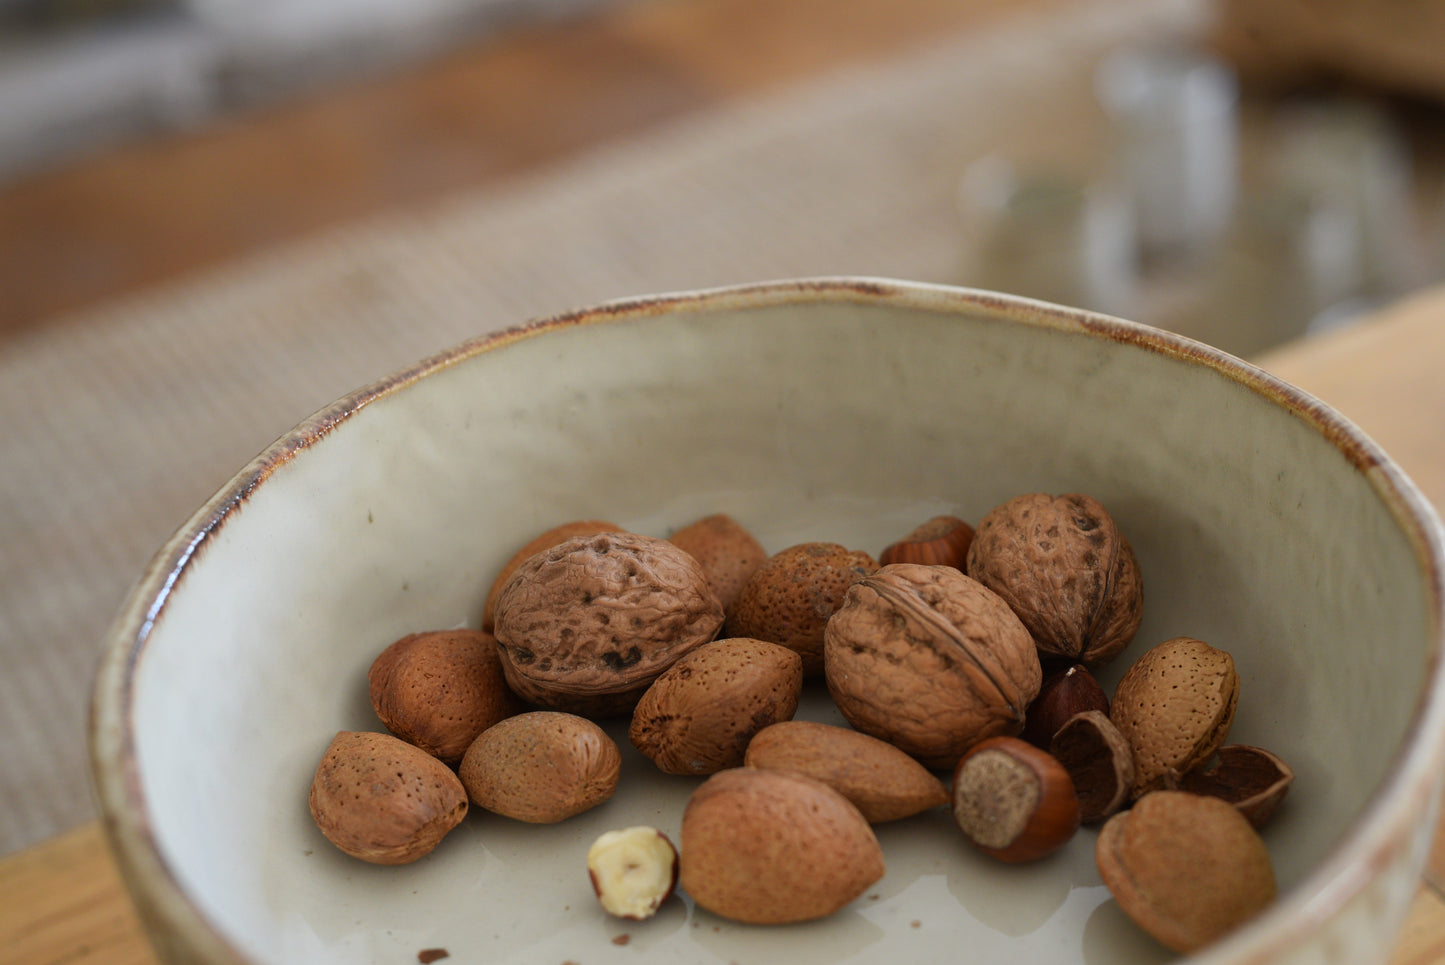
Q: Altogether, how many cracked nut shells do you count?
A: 2